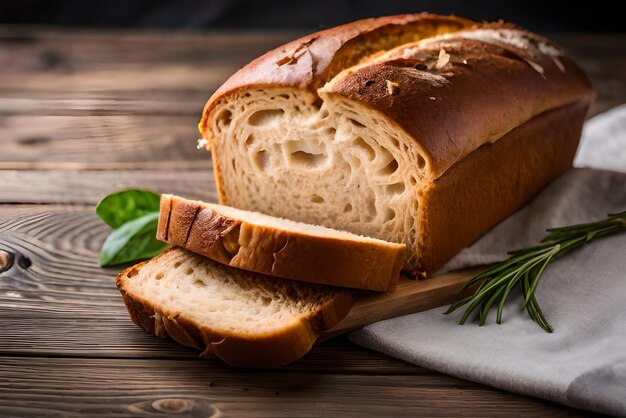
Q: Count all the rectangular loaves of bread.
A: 1